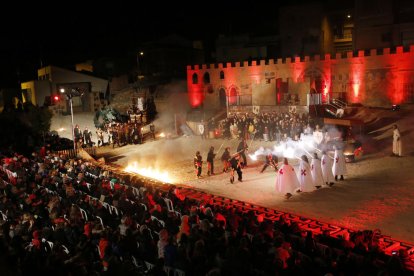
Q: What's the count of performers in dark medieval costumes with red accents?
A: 6